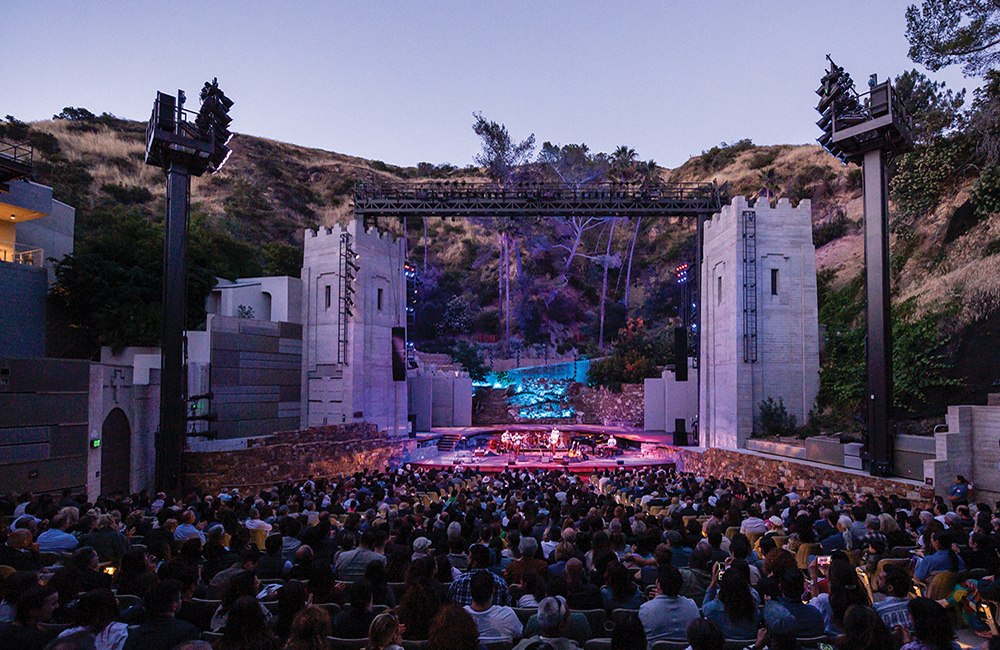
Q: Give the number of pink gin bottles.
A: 0